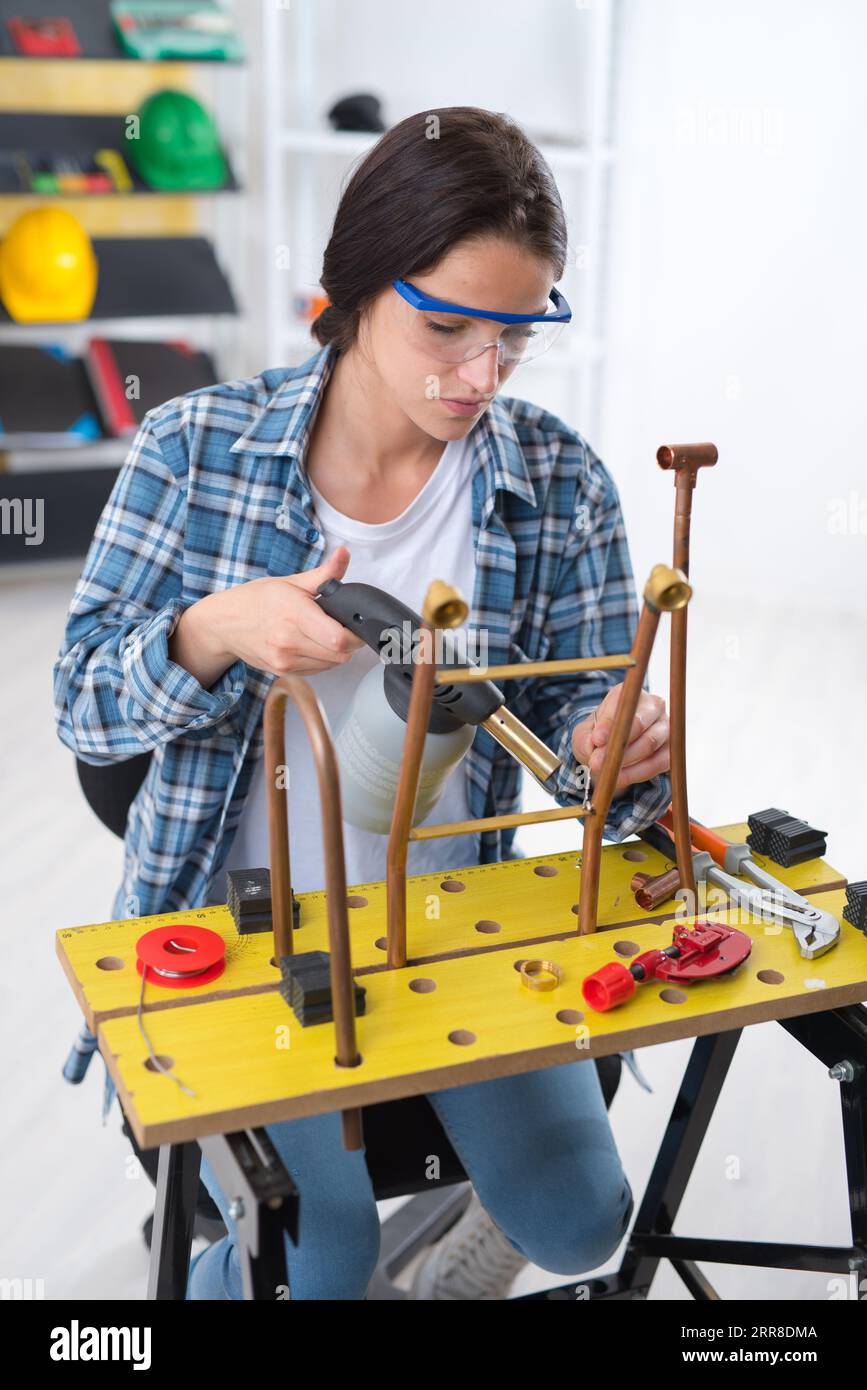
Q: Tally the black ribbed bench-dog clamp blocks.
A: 4